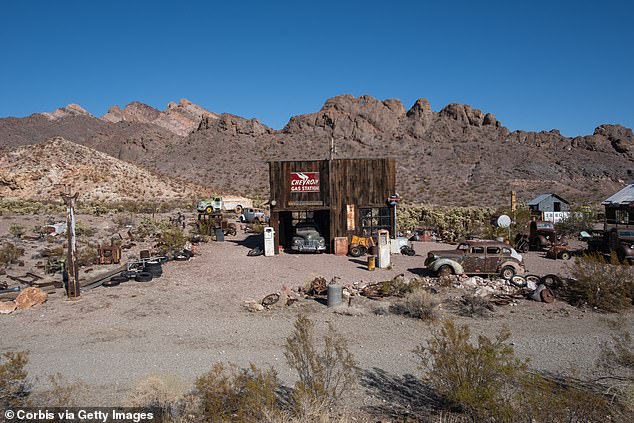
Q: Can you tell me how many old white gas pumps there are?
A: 2